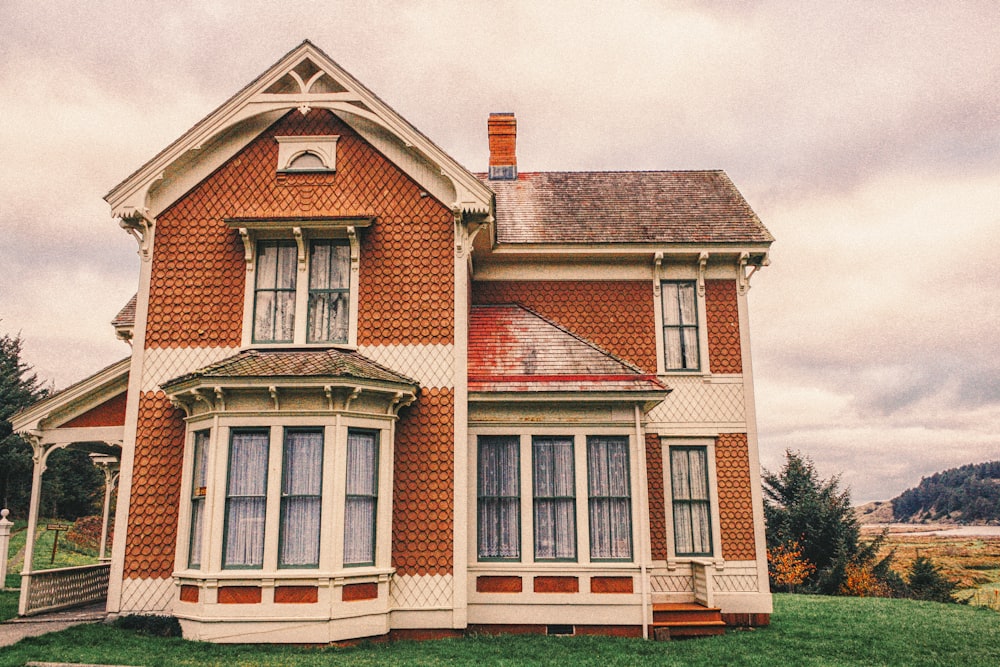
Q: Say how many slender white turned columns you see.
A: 2